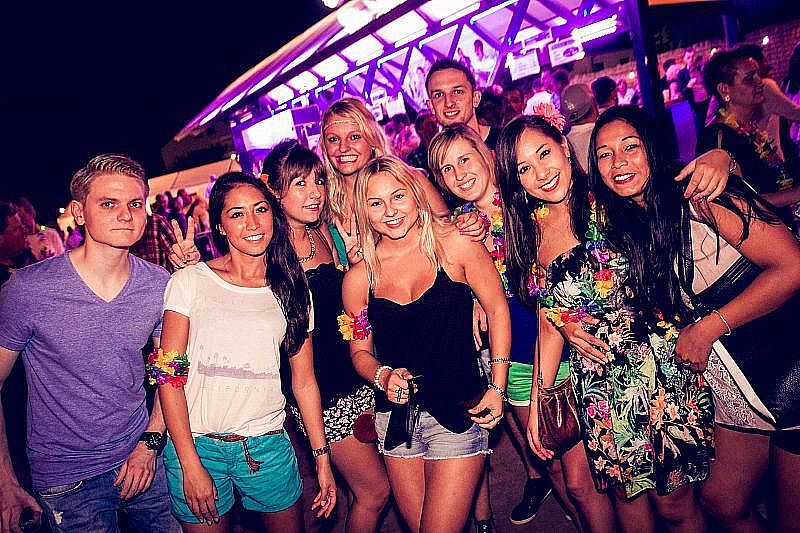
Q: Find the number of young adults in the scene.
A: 9